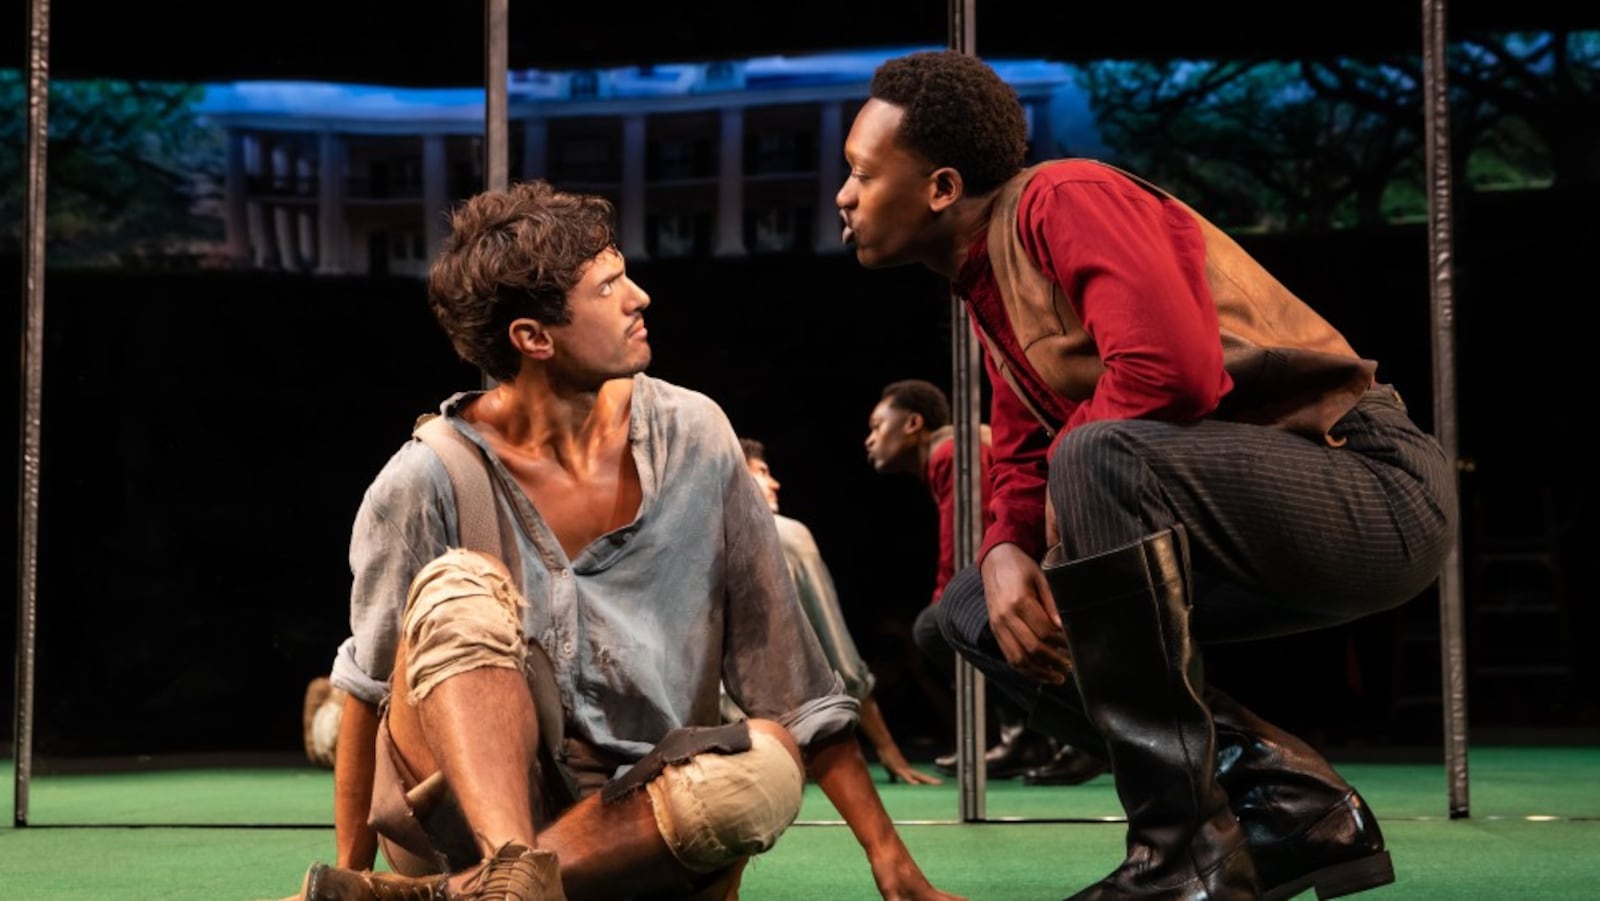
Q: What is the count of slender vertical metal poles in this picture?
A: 4